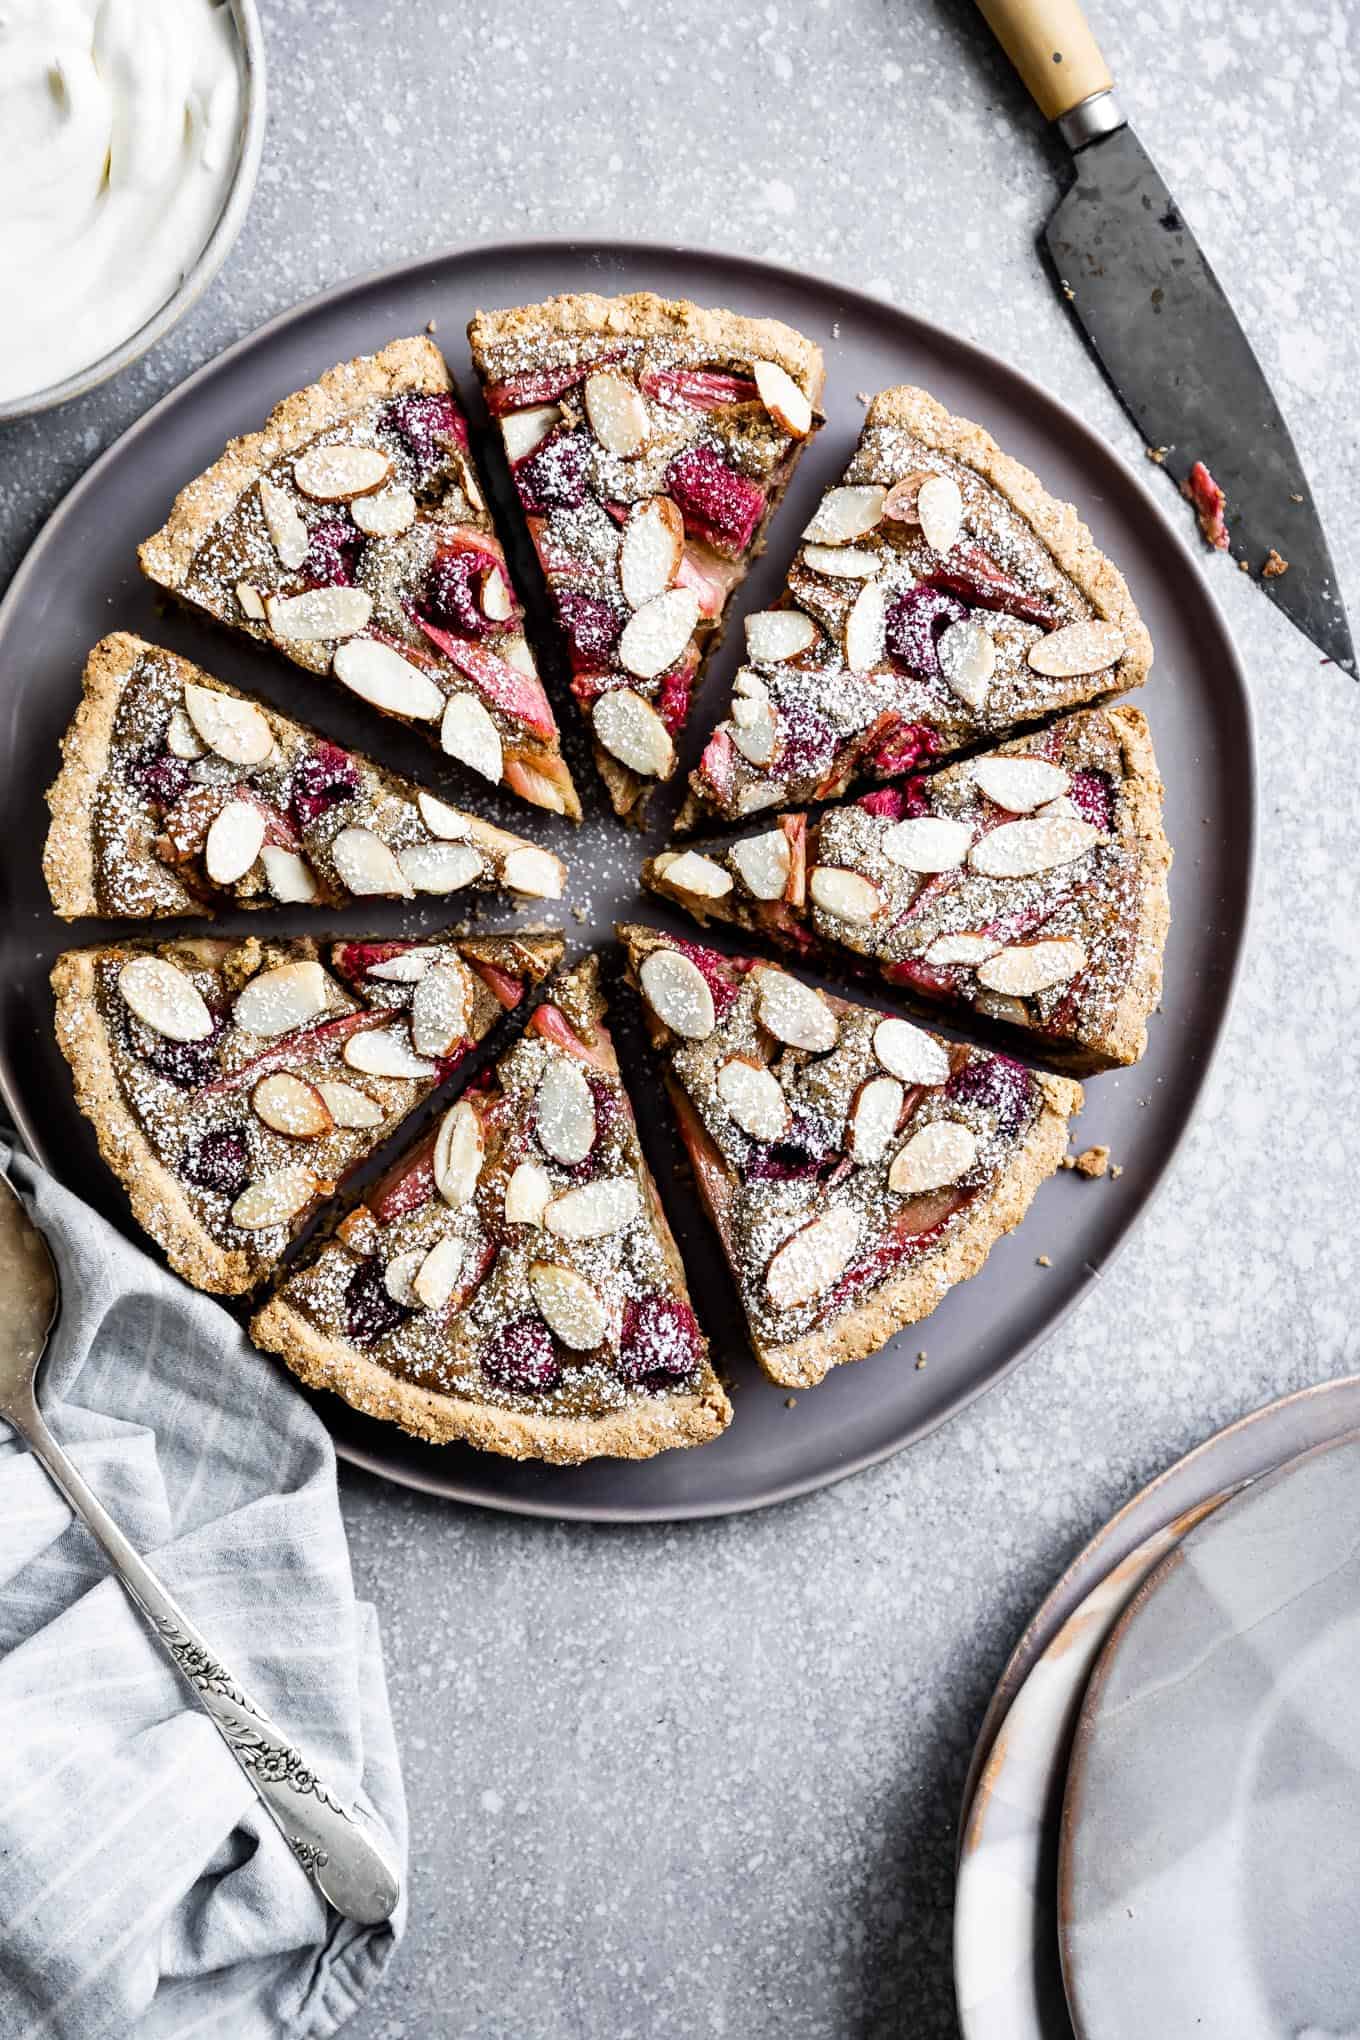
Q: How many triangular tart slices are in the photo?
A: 8